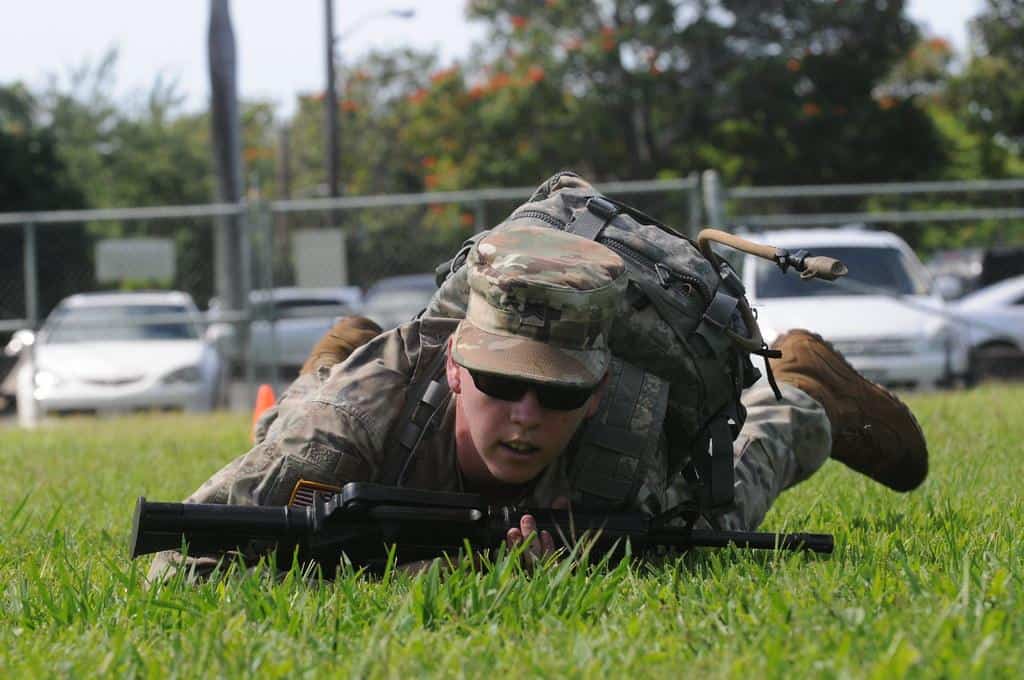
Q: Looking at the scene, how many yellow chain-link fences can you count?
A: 0